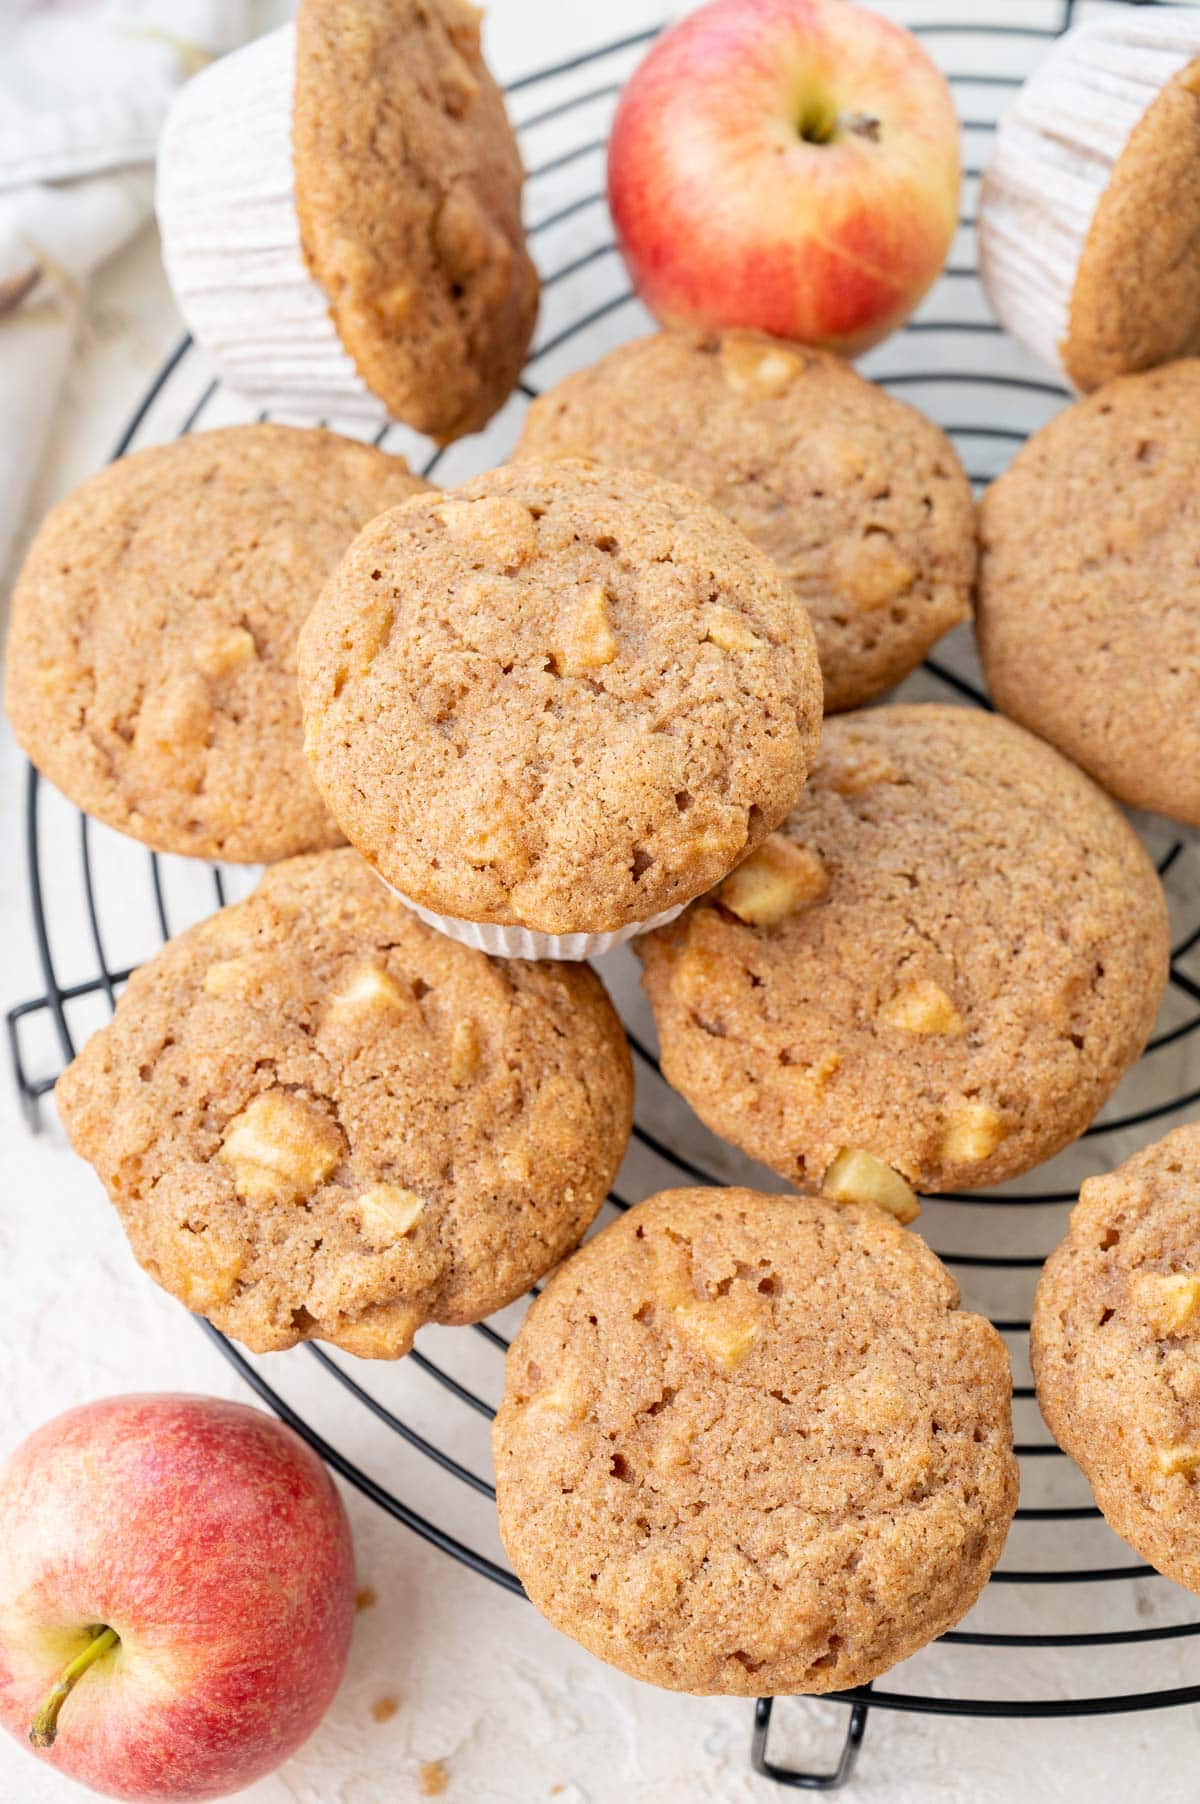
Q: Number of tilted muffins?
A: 2